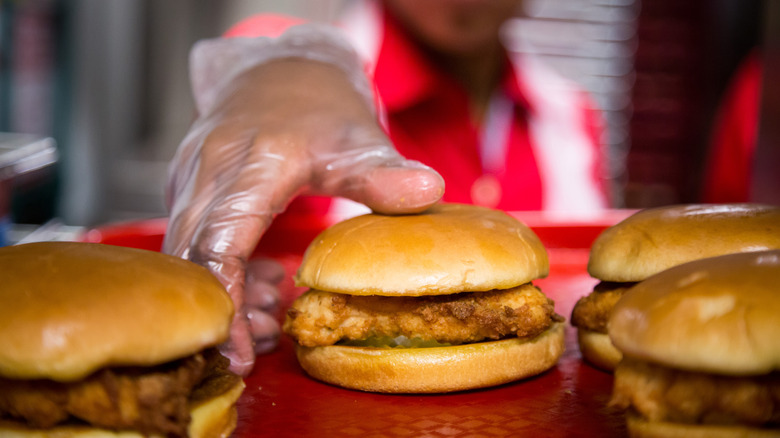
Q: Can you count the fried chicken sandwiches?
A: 4